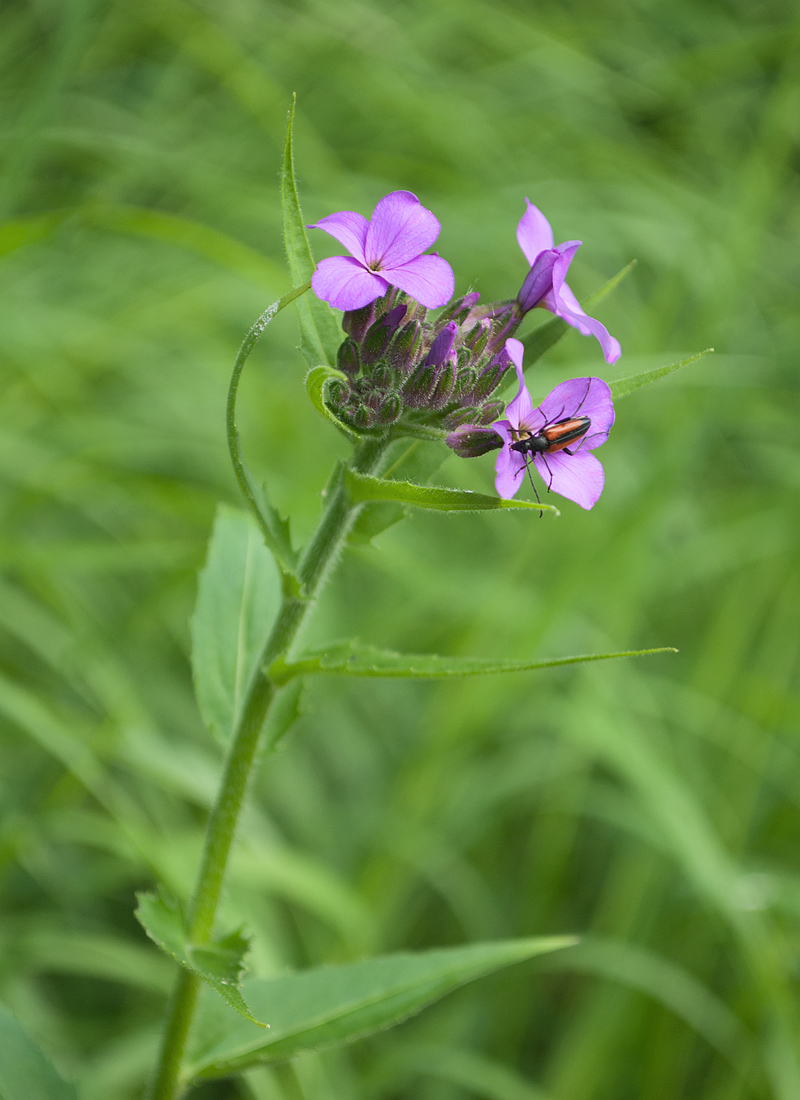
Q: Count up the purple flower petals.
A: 12